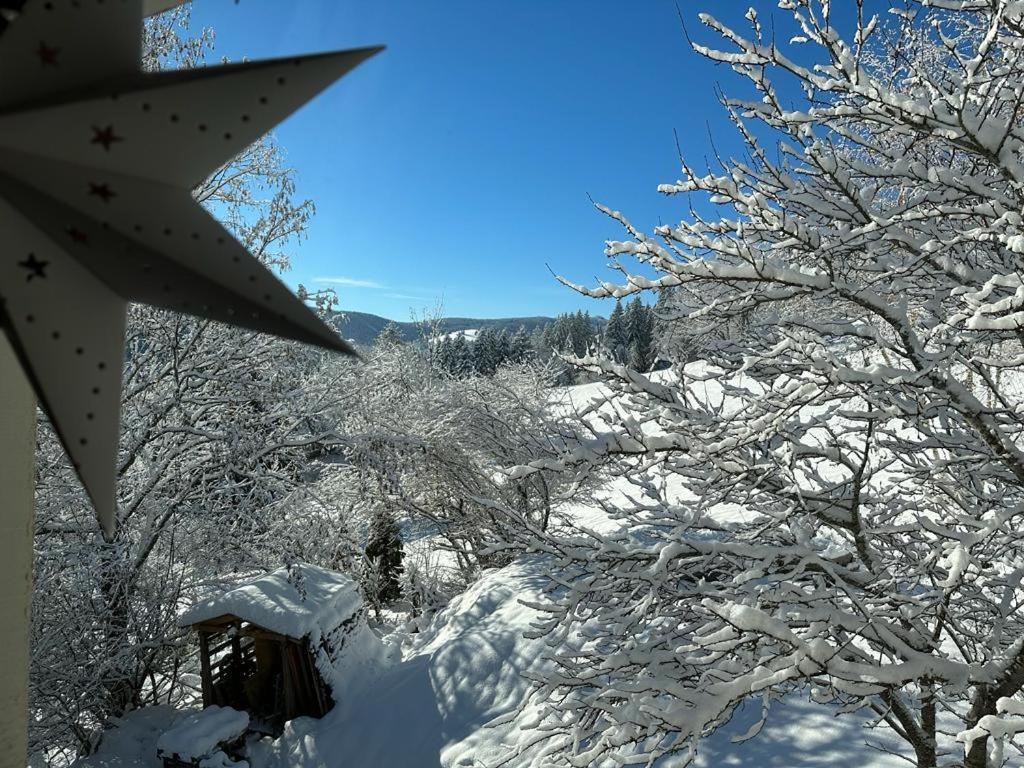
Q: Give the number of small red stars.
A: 4